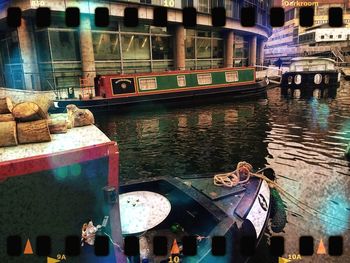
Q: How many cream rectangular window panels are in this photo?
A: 4